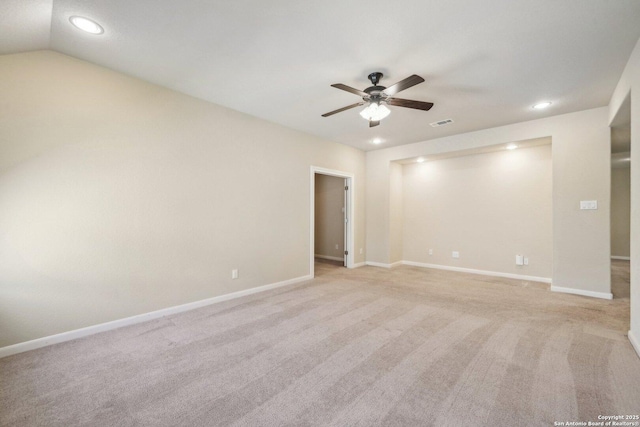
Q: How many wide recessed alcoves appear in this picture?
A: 1